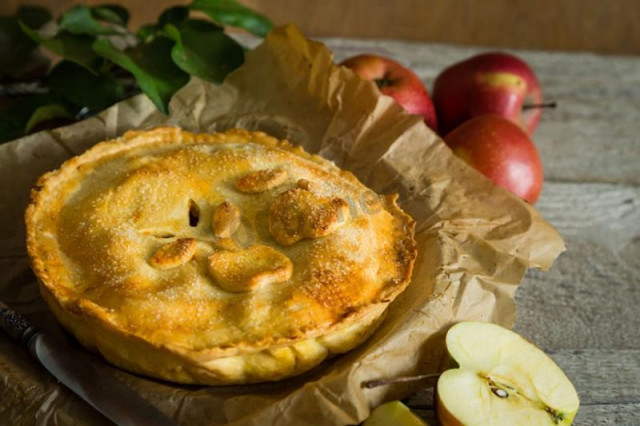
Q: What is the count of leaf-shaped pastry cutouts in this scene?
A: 3